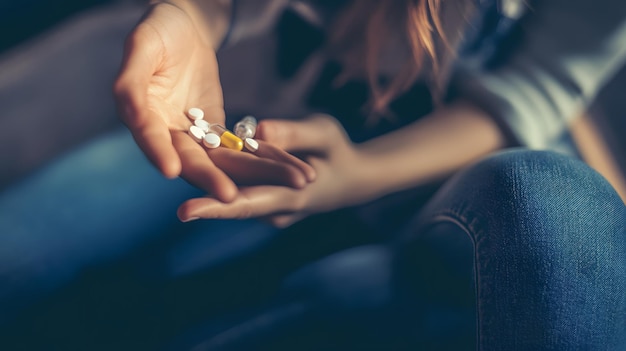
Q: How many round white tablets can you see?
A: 5